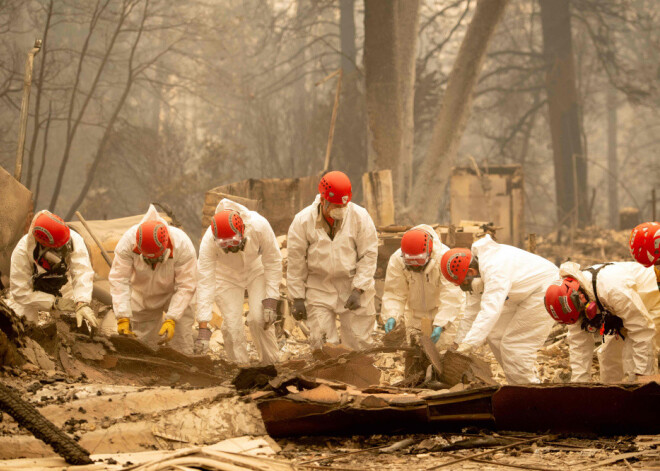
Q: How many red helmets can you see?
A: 8